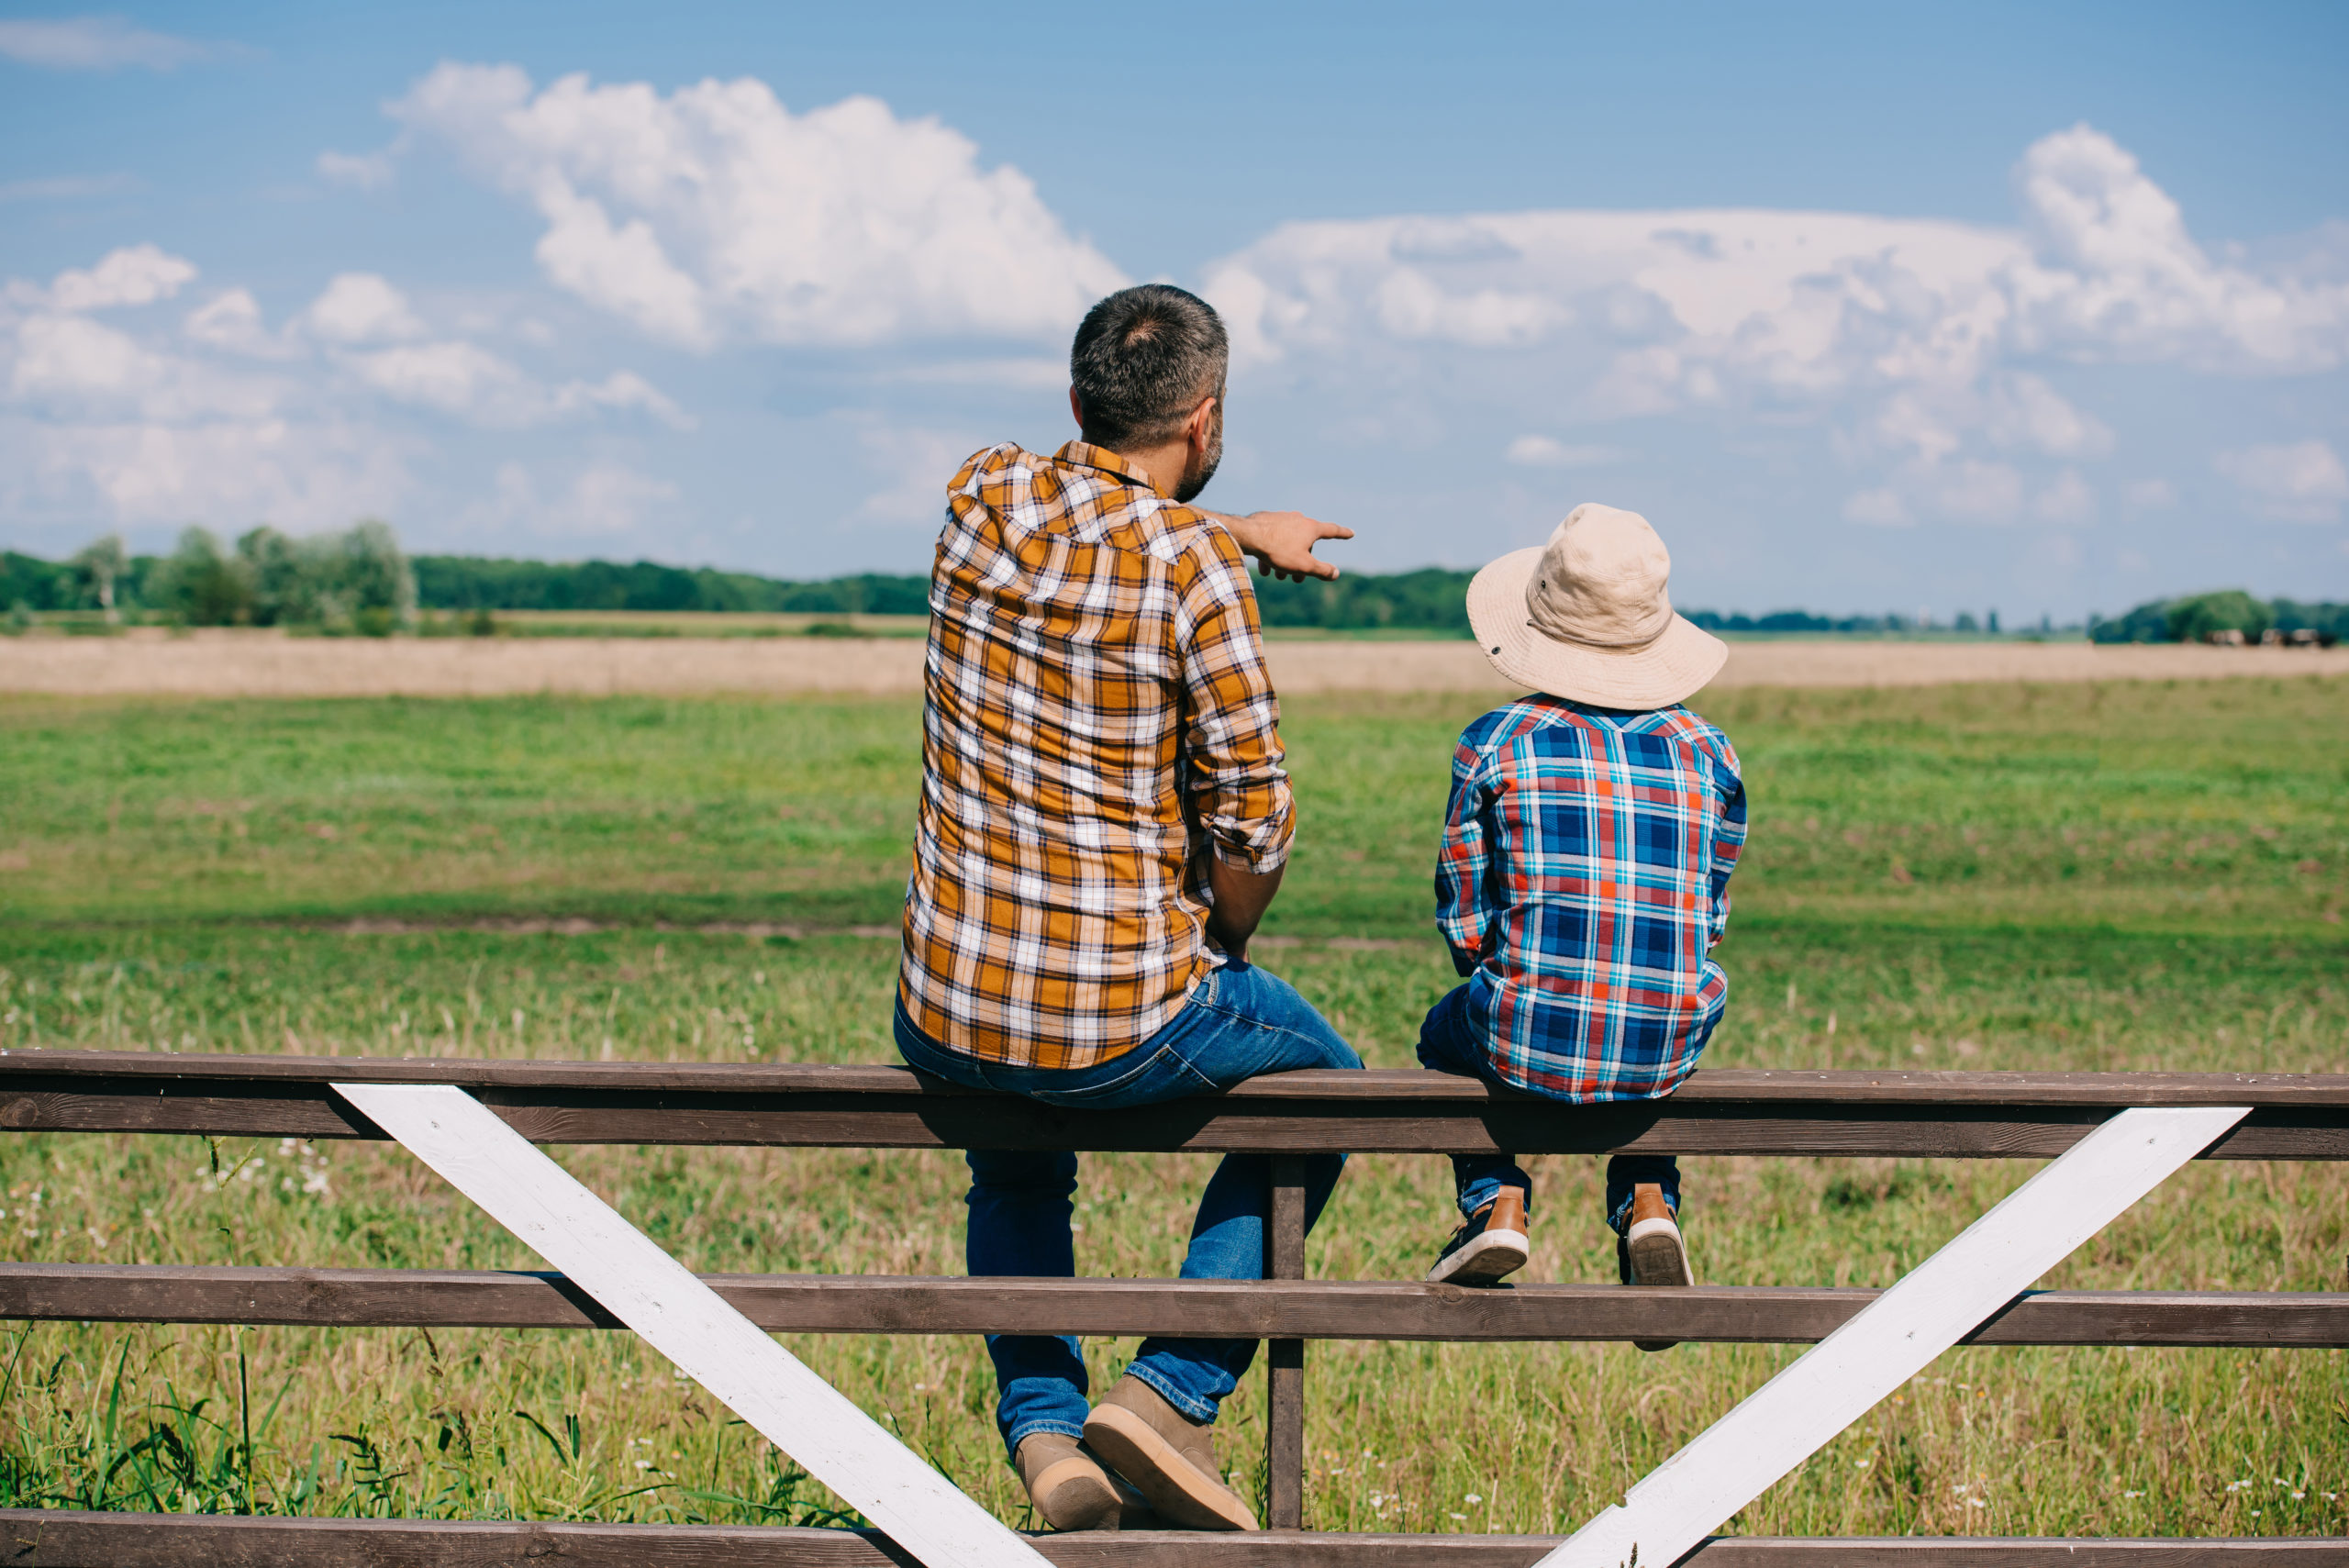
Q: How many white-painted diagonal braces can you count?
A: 2